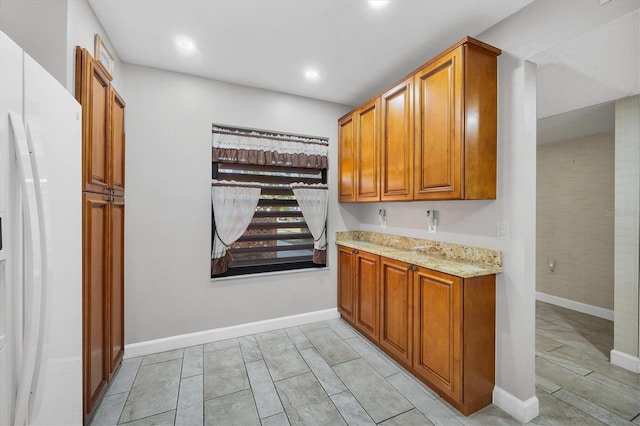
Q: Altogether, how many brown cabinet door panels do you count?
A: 12